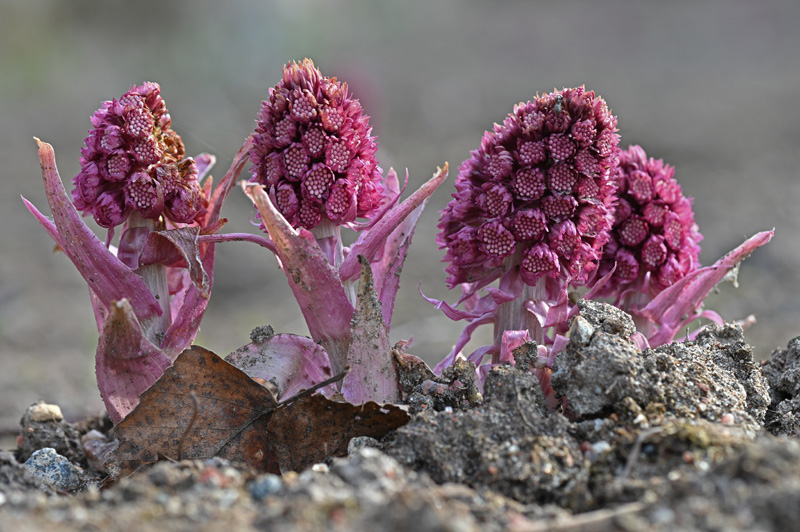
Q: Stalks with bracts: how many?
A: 4